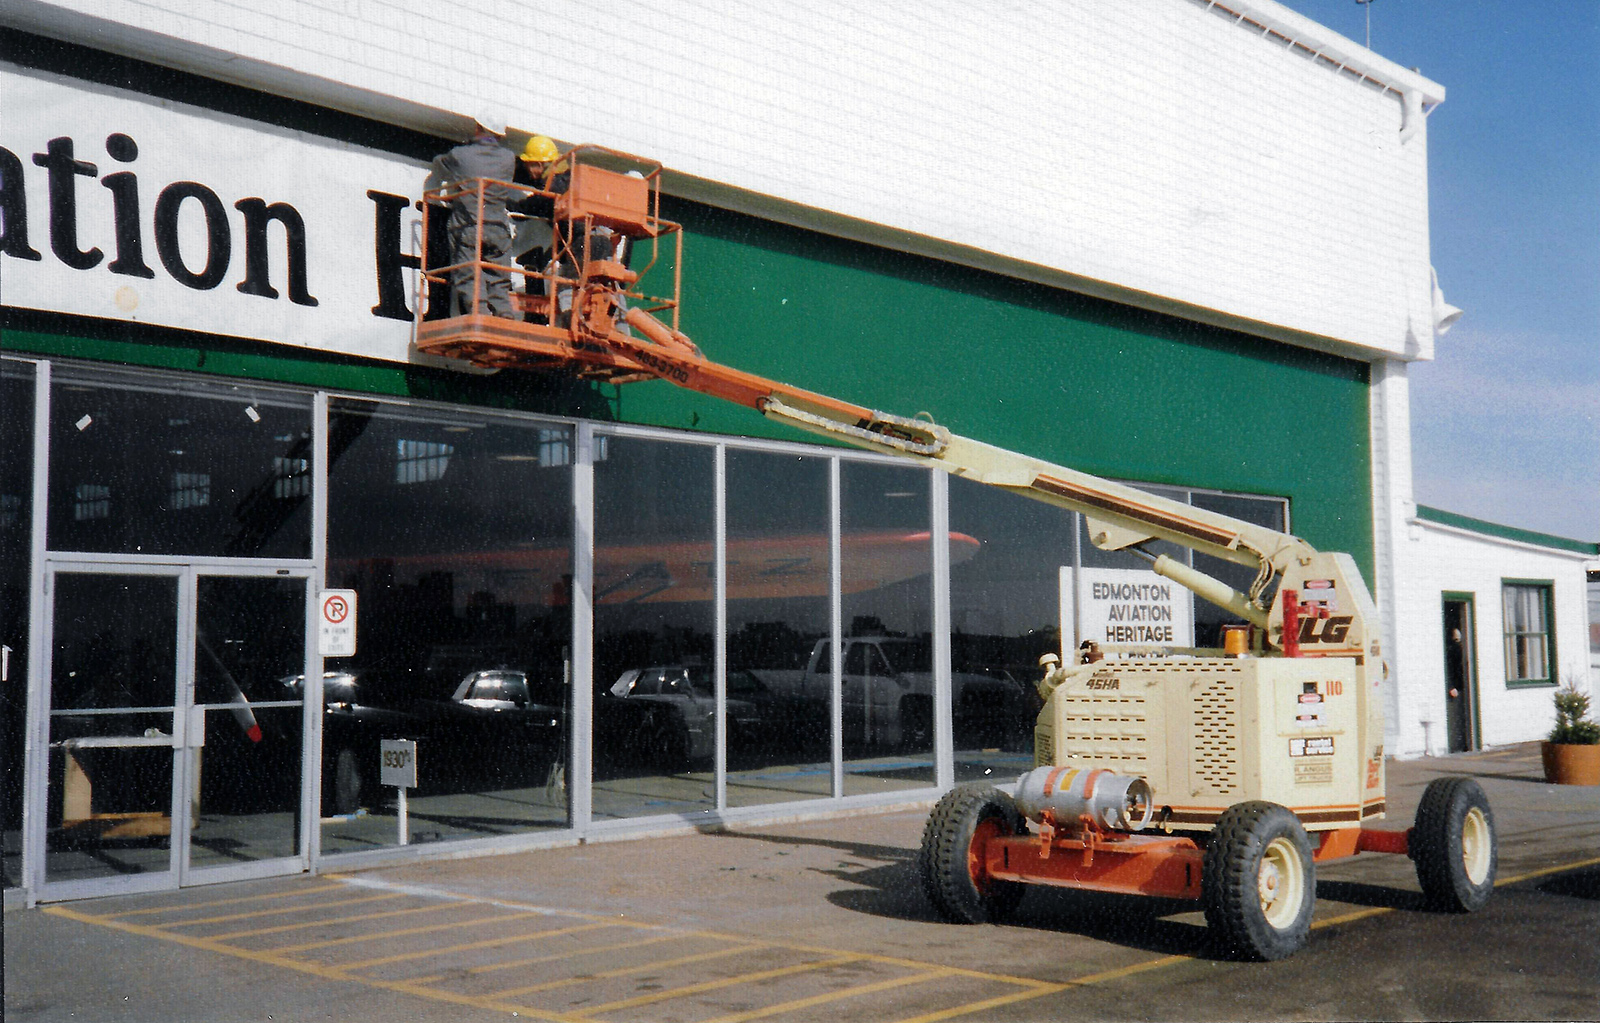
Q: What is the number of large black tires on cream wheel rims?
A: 2